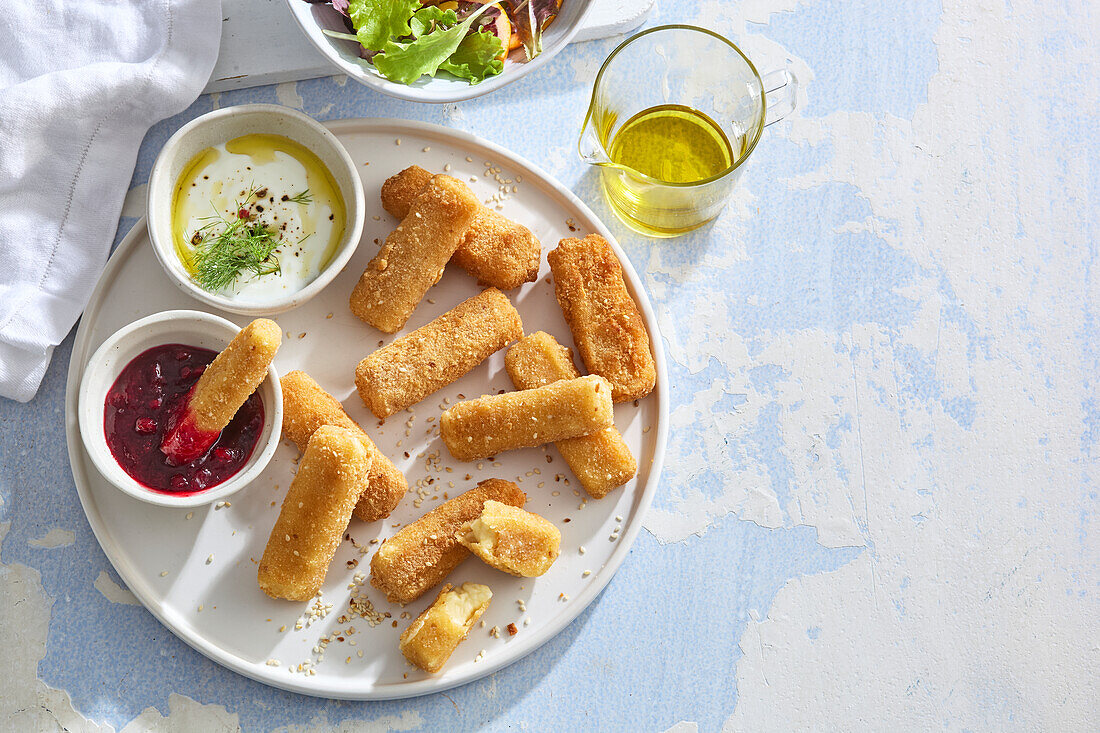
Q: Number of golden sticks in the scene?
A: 11